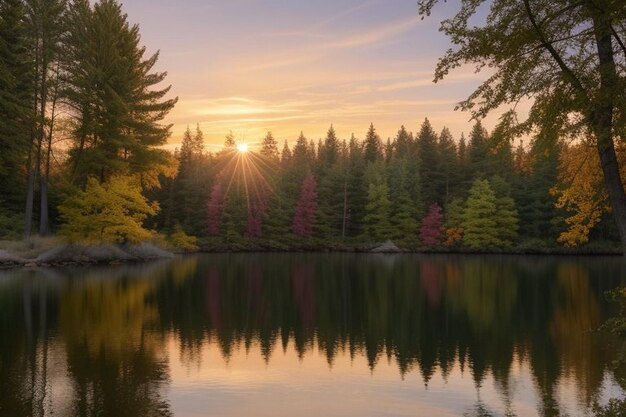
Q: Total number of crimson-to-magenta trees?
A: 4